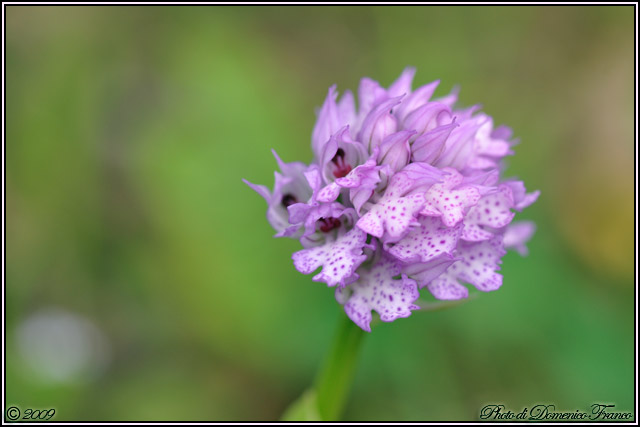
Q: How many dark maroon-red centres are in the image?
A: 3